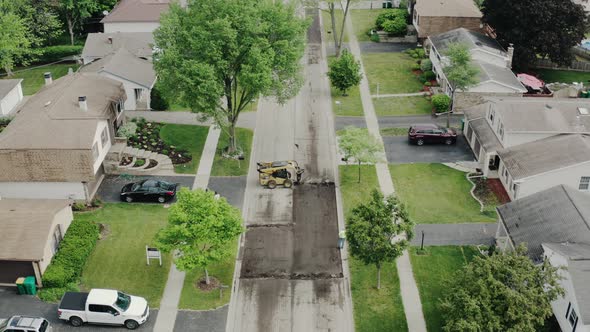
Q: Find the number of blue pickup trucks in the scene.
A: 0